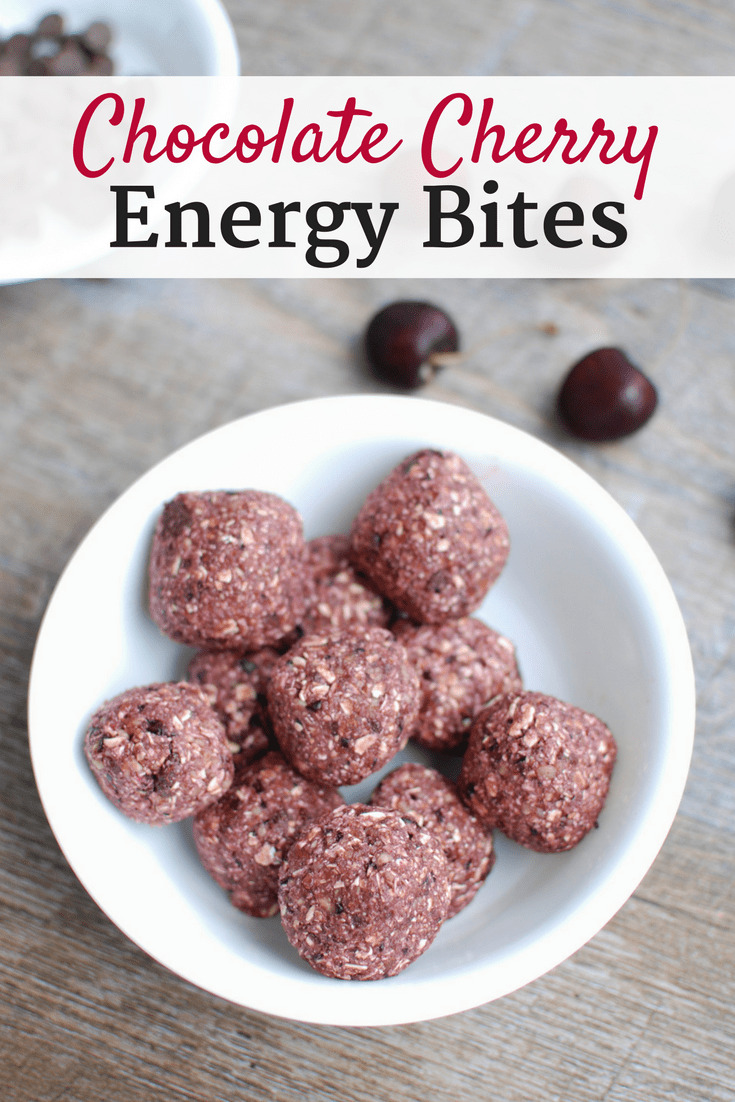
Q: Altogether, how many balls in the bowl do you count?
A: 11